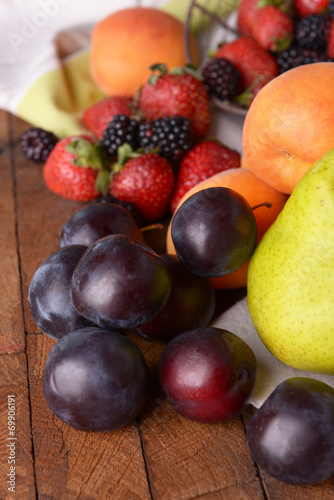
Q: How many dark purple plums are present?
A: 8